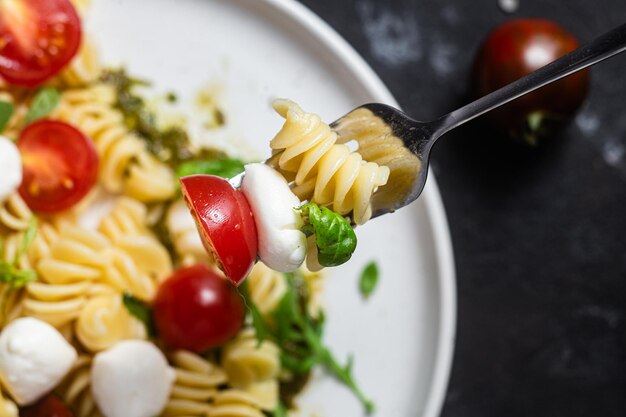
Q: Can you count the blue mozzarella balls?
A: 0